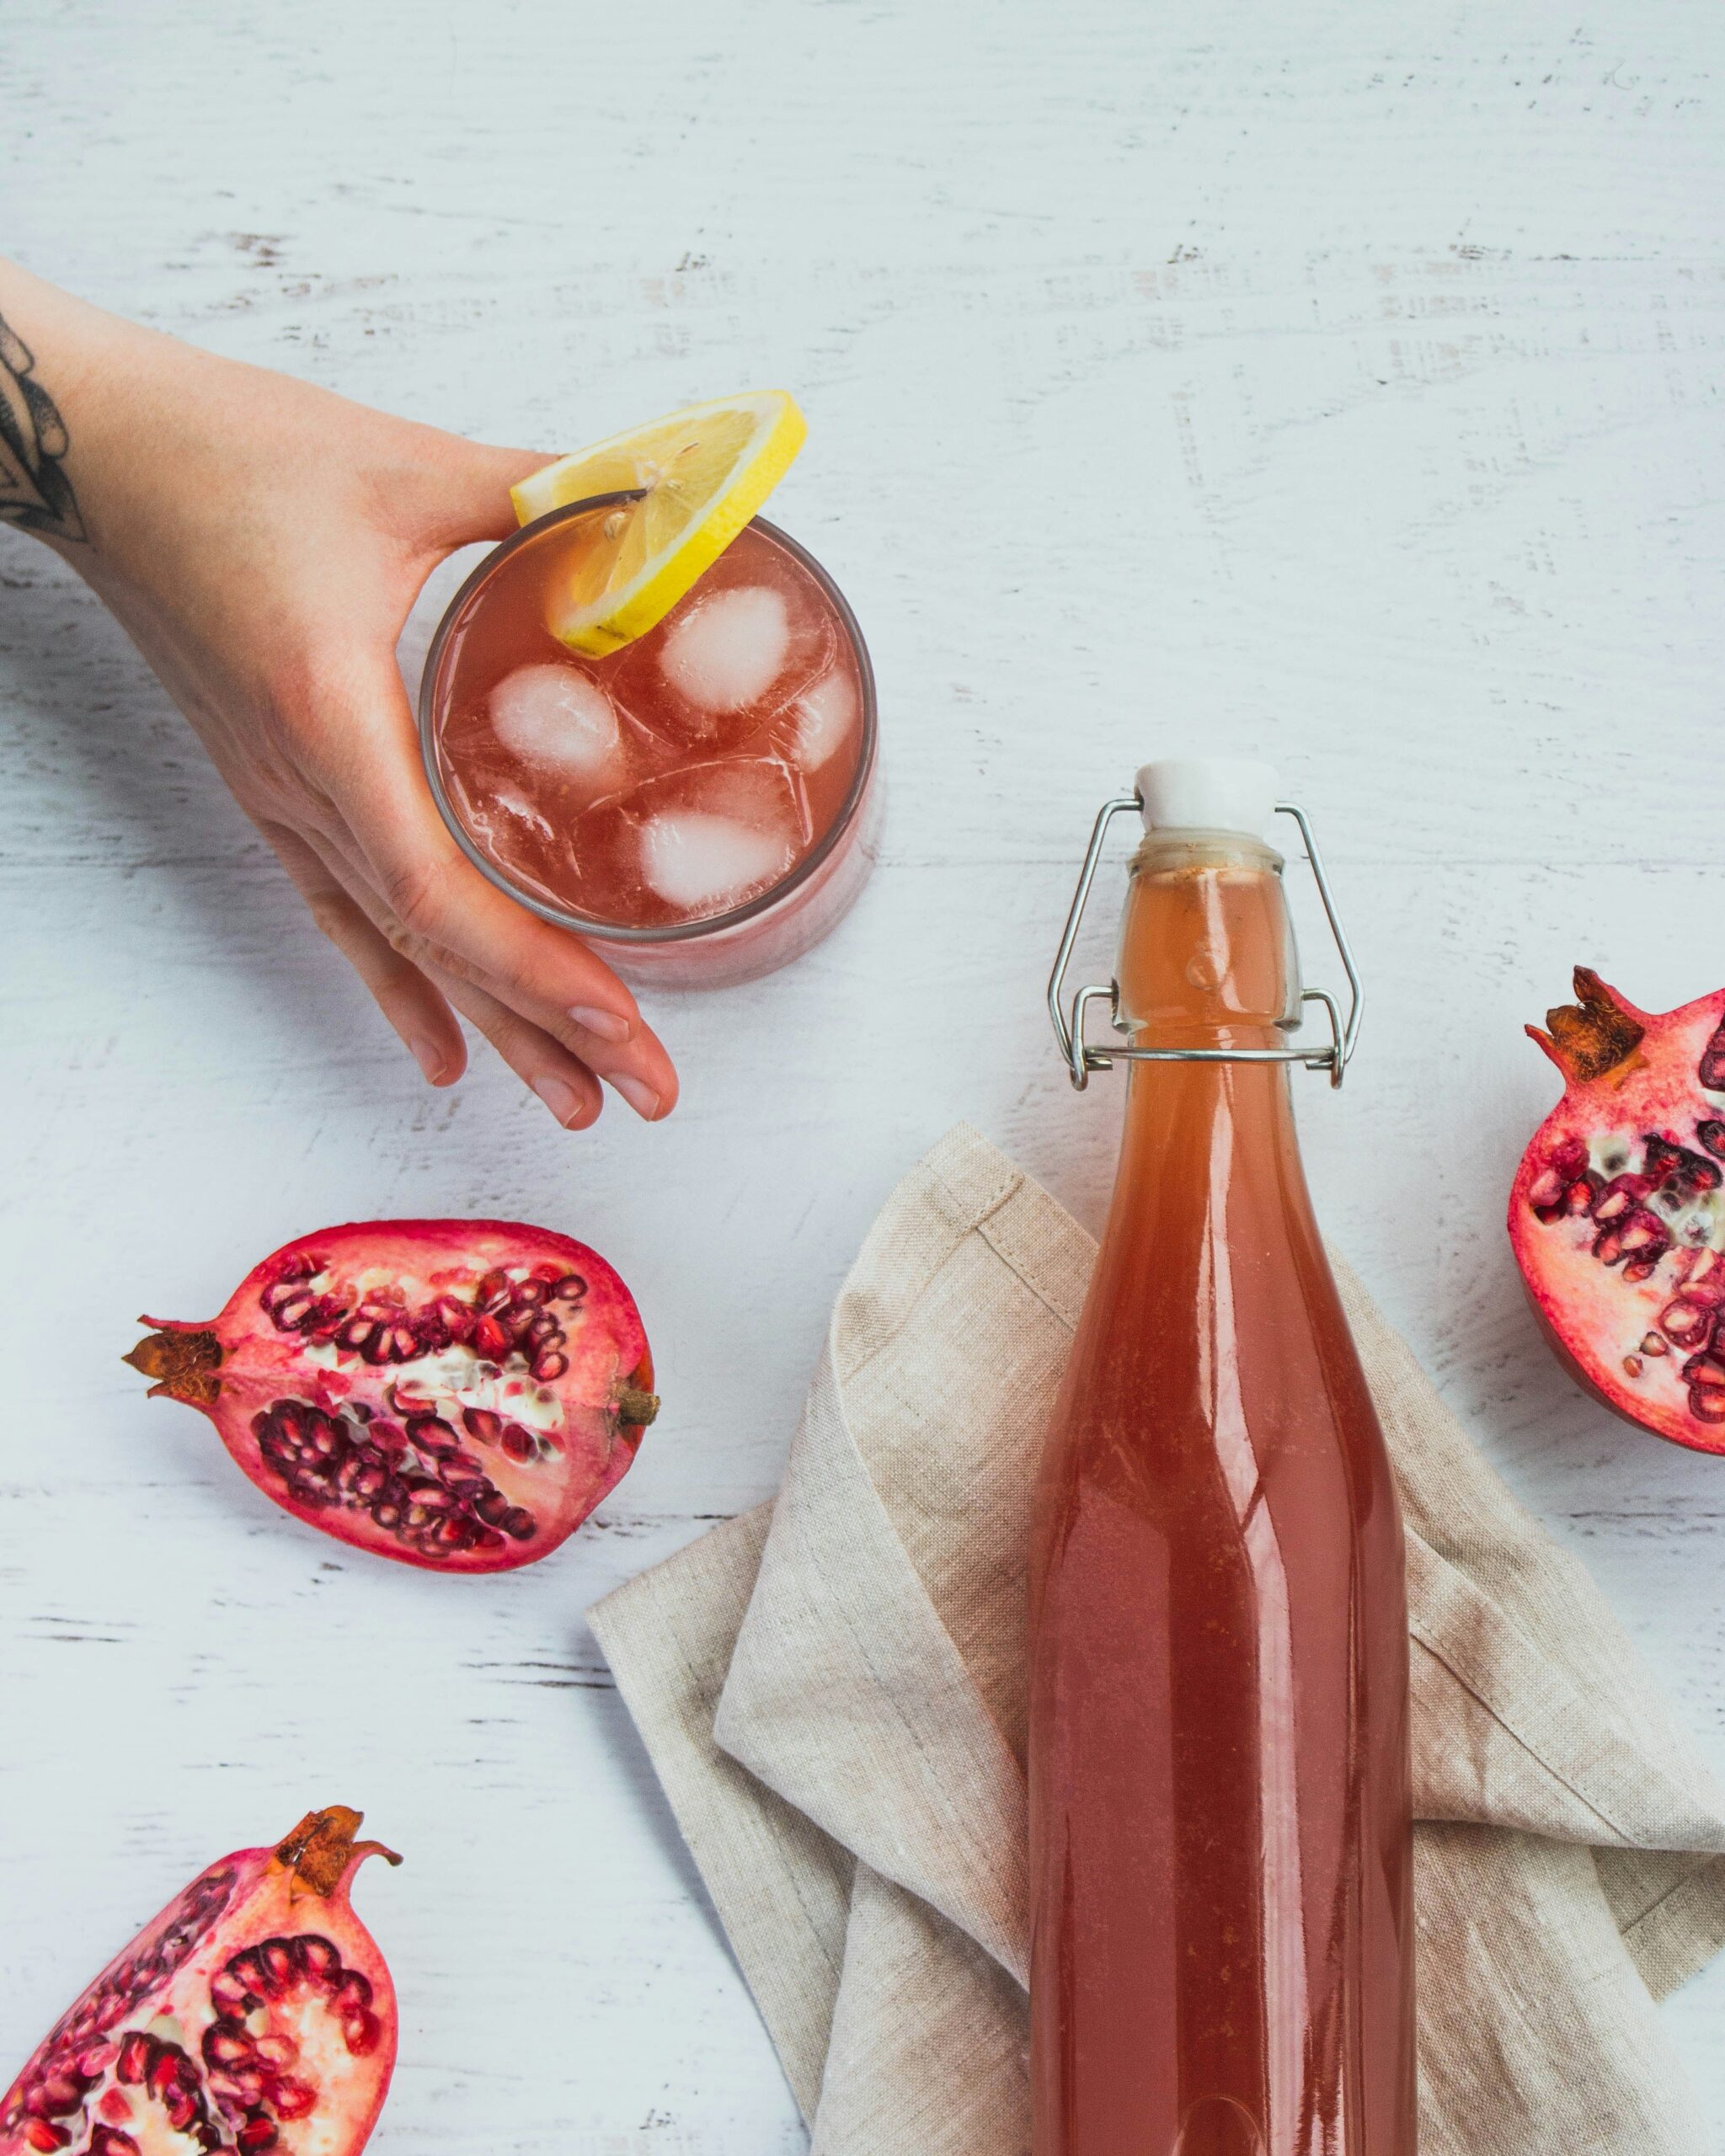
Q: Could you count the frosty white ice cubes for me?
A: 4